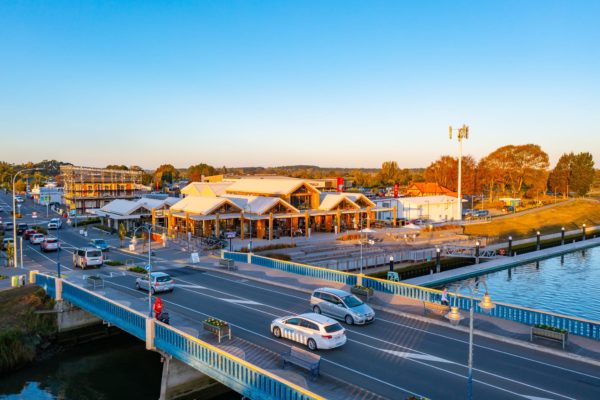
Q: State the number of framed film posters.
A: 0